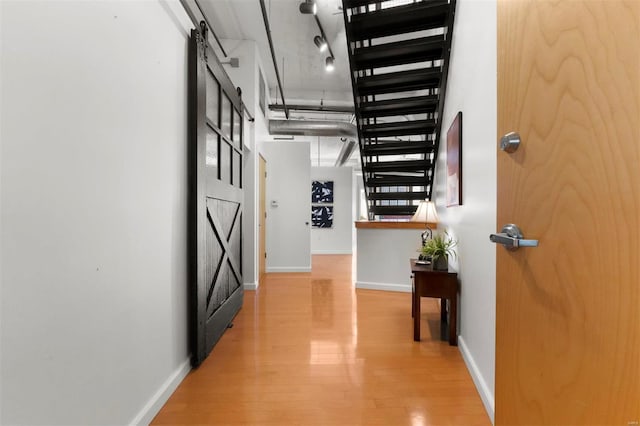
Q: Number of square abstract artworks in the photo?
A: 2